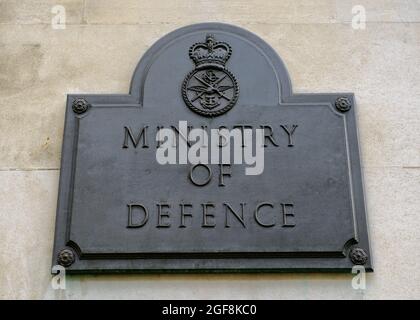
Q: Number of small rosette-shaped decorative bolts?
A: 4